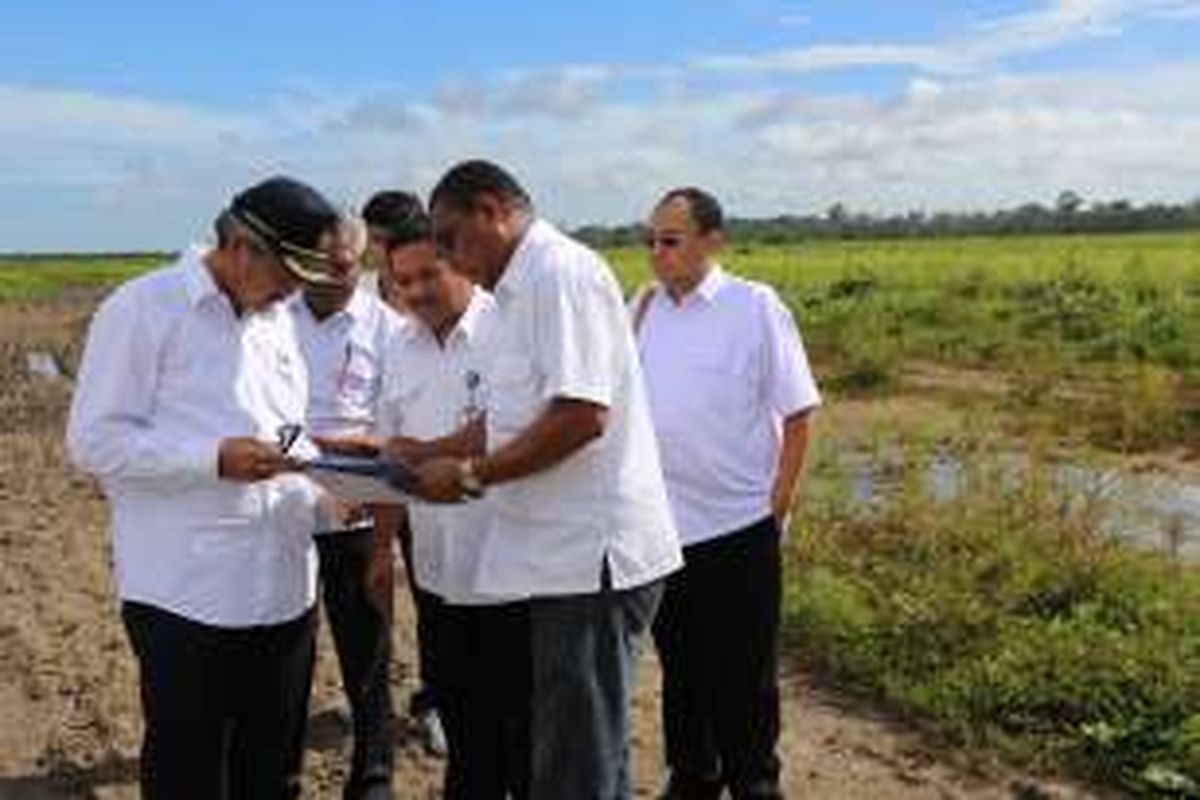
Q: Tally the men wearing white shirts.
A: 6